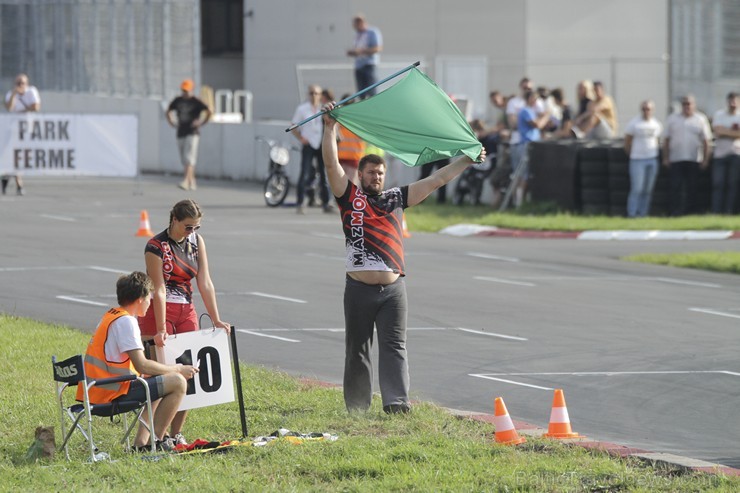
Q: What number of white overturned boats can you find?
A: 0